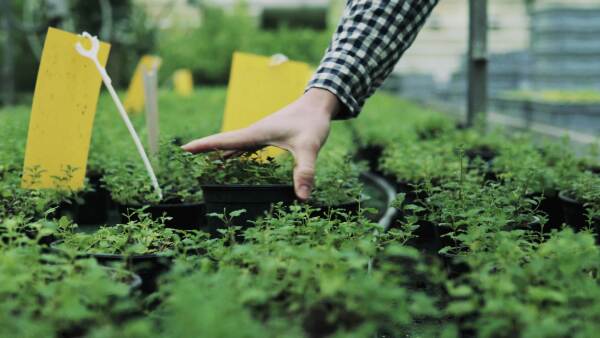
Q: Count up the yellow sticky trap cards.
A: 4